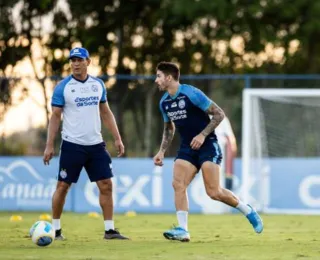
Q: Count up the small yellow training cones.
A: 4